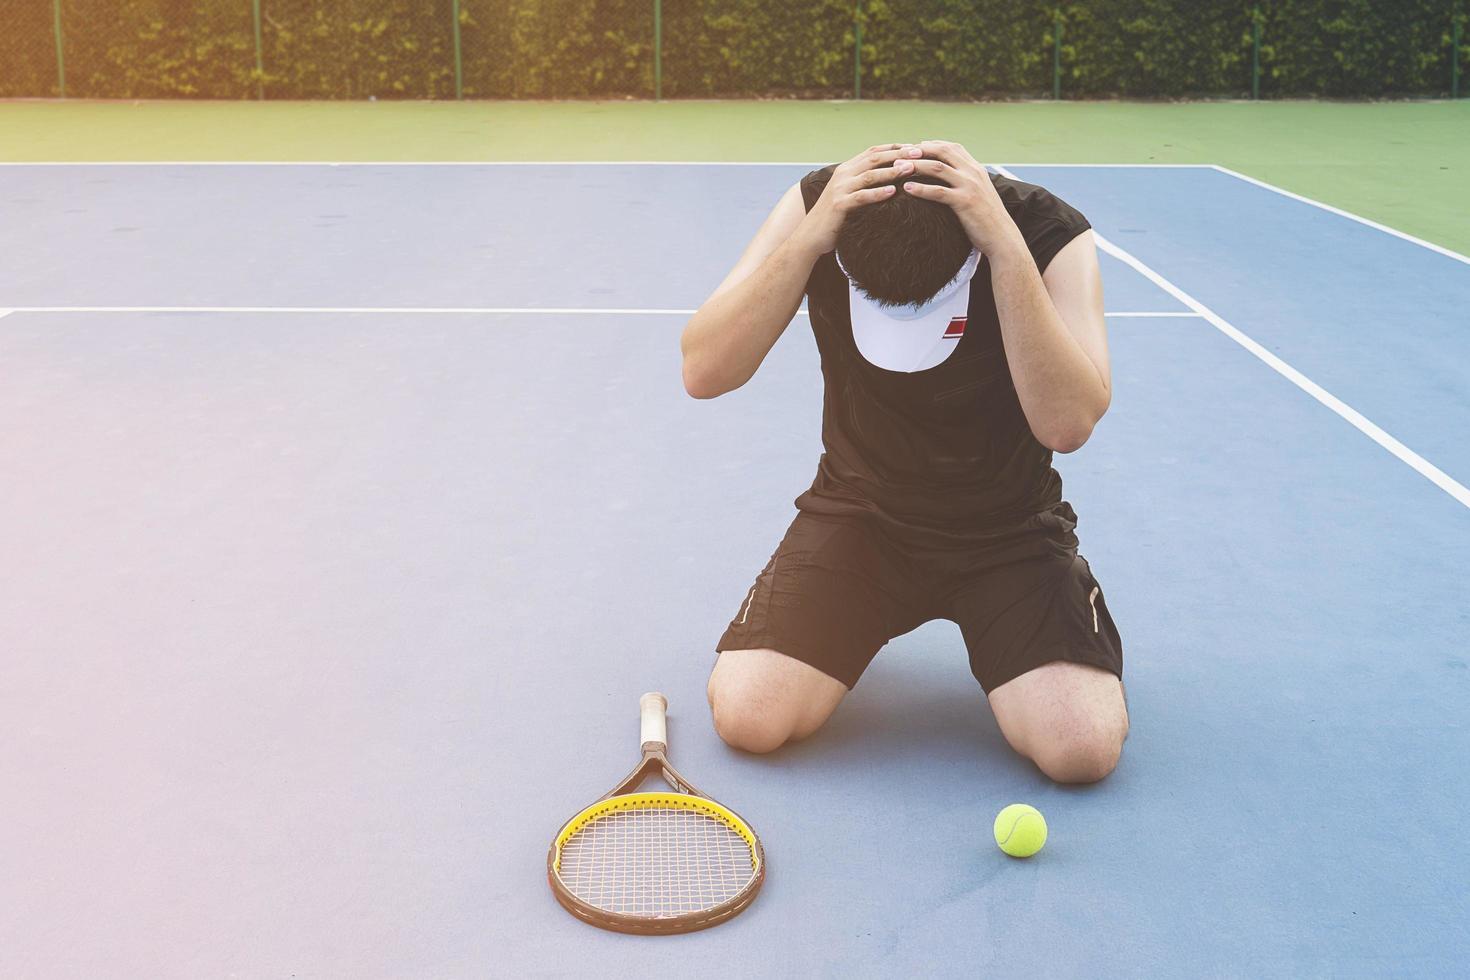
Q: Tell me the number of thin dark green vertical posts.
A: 8